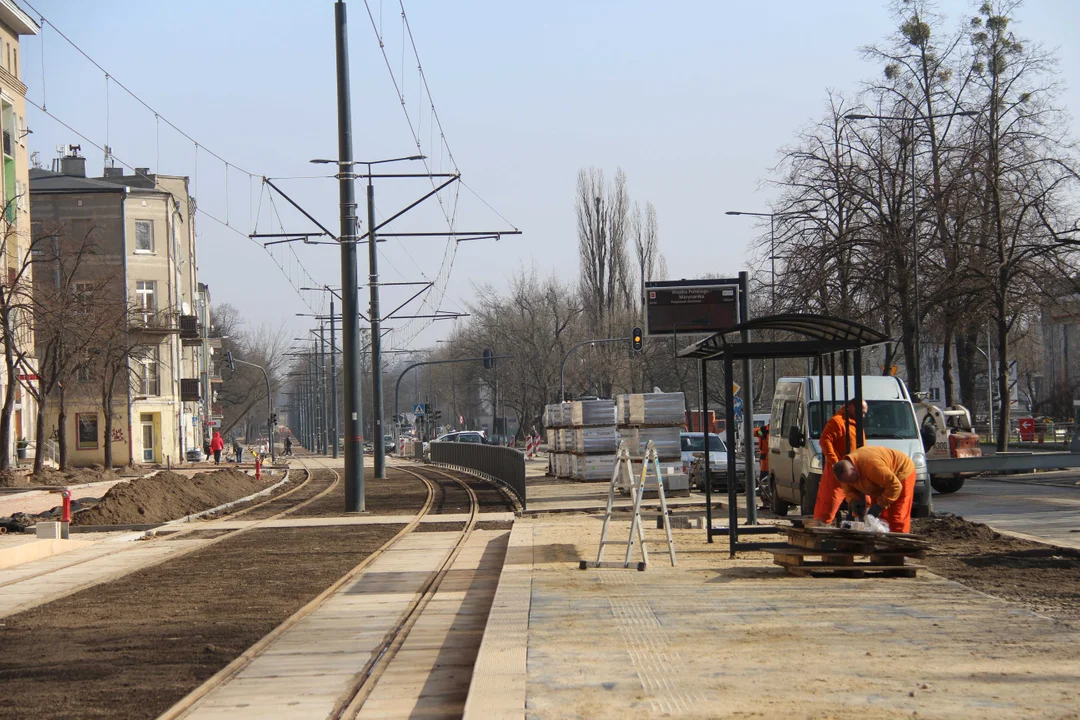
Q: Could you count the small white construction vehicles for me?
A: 1